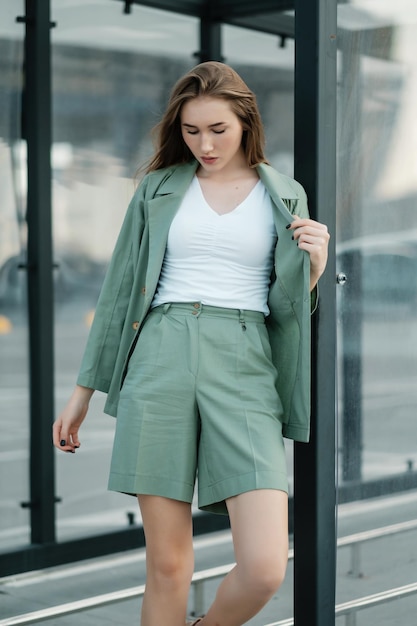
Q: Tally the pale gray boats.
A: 0